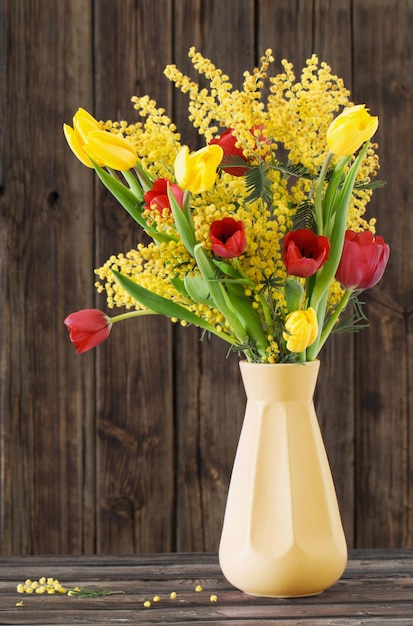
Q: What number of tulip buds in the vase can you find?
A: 11